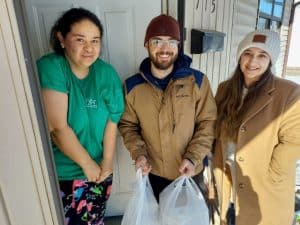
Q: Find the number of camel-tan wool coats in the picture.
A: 1